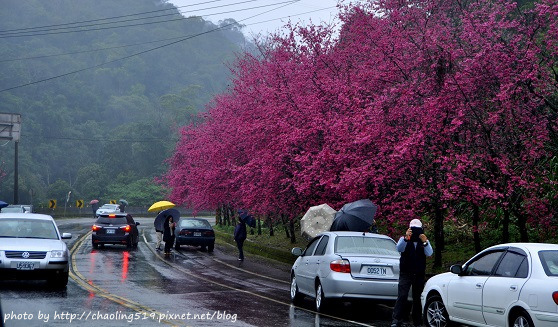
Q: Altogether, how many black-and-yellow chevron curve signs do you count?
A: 3